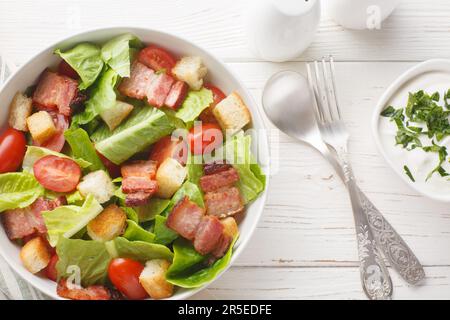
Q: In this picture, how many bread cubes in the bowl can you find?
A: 11